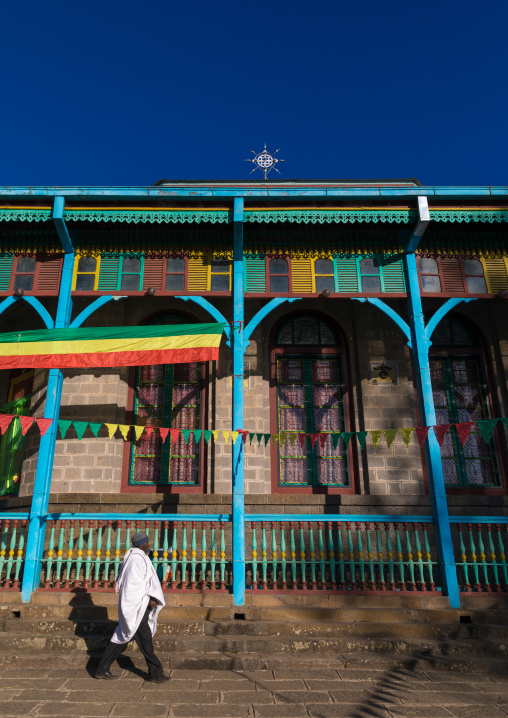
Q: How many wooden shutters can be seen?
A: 11